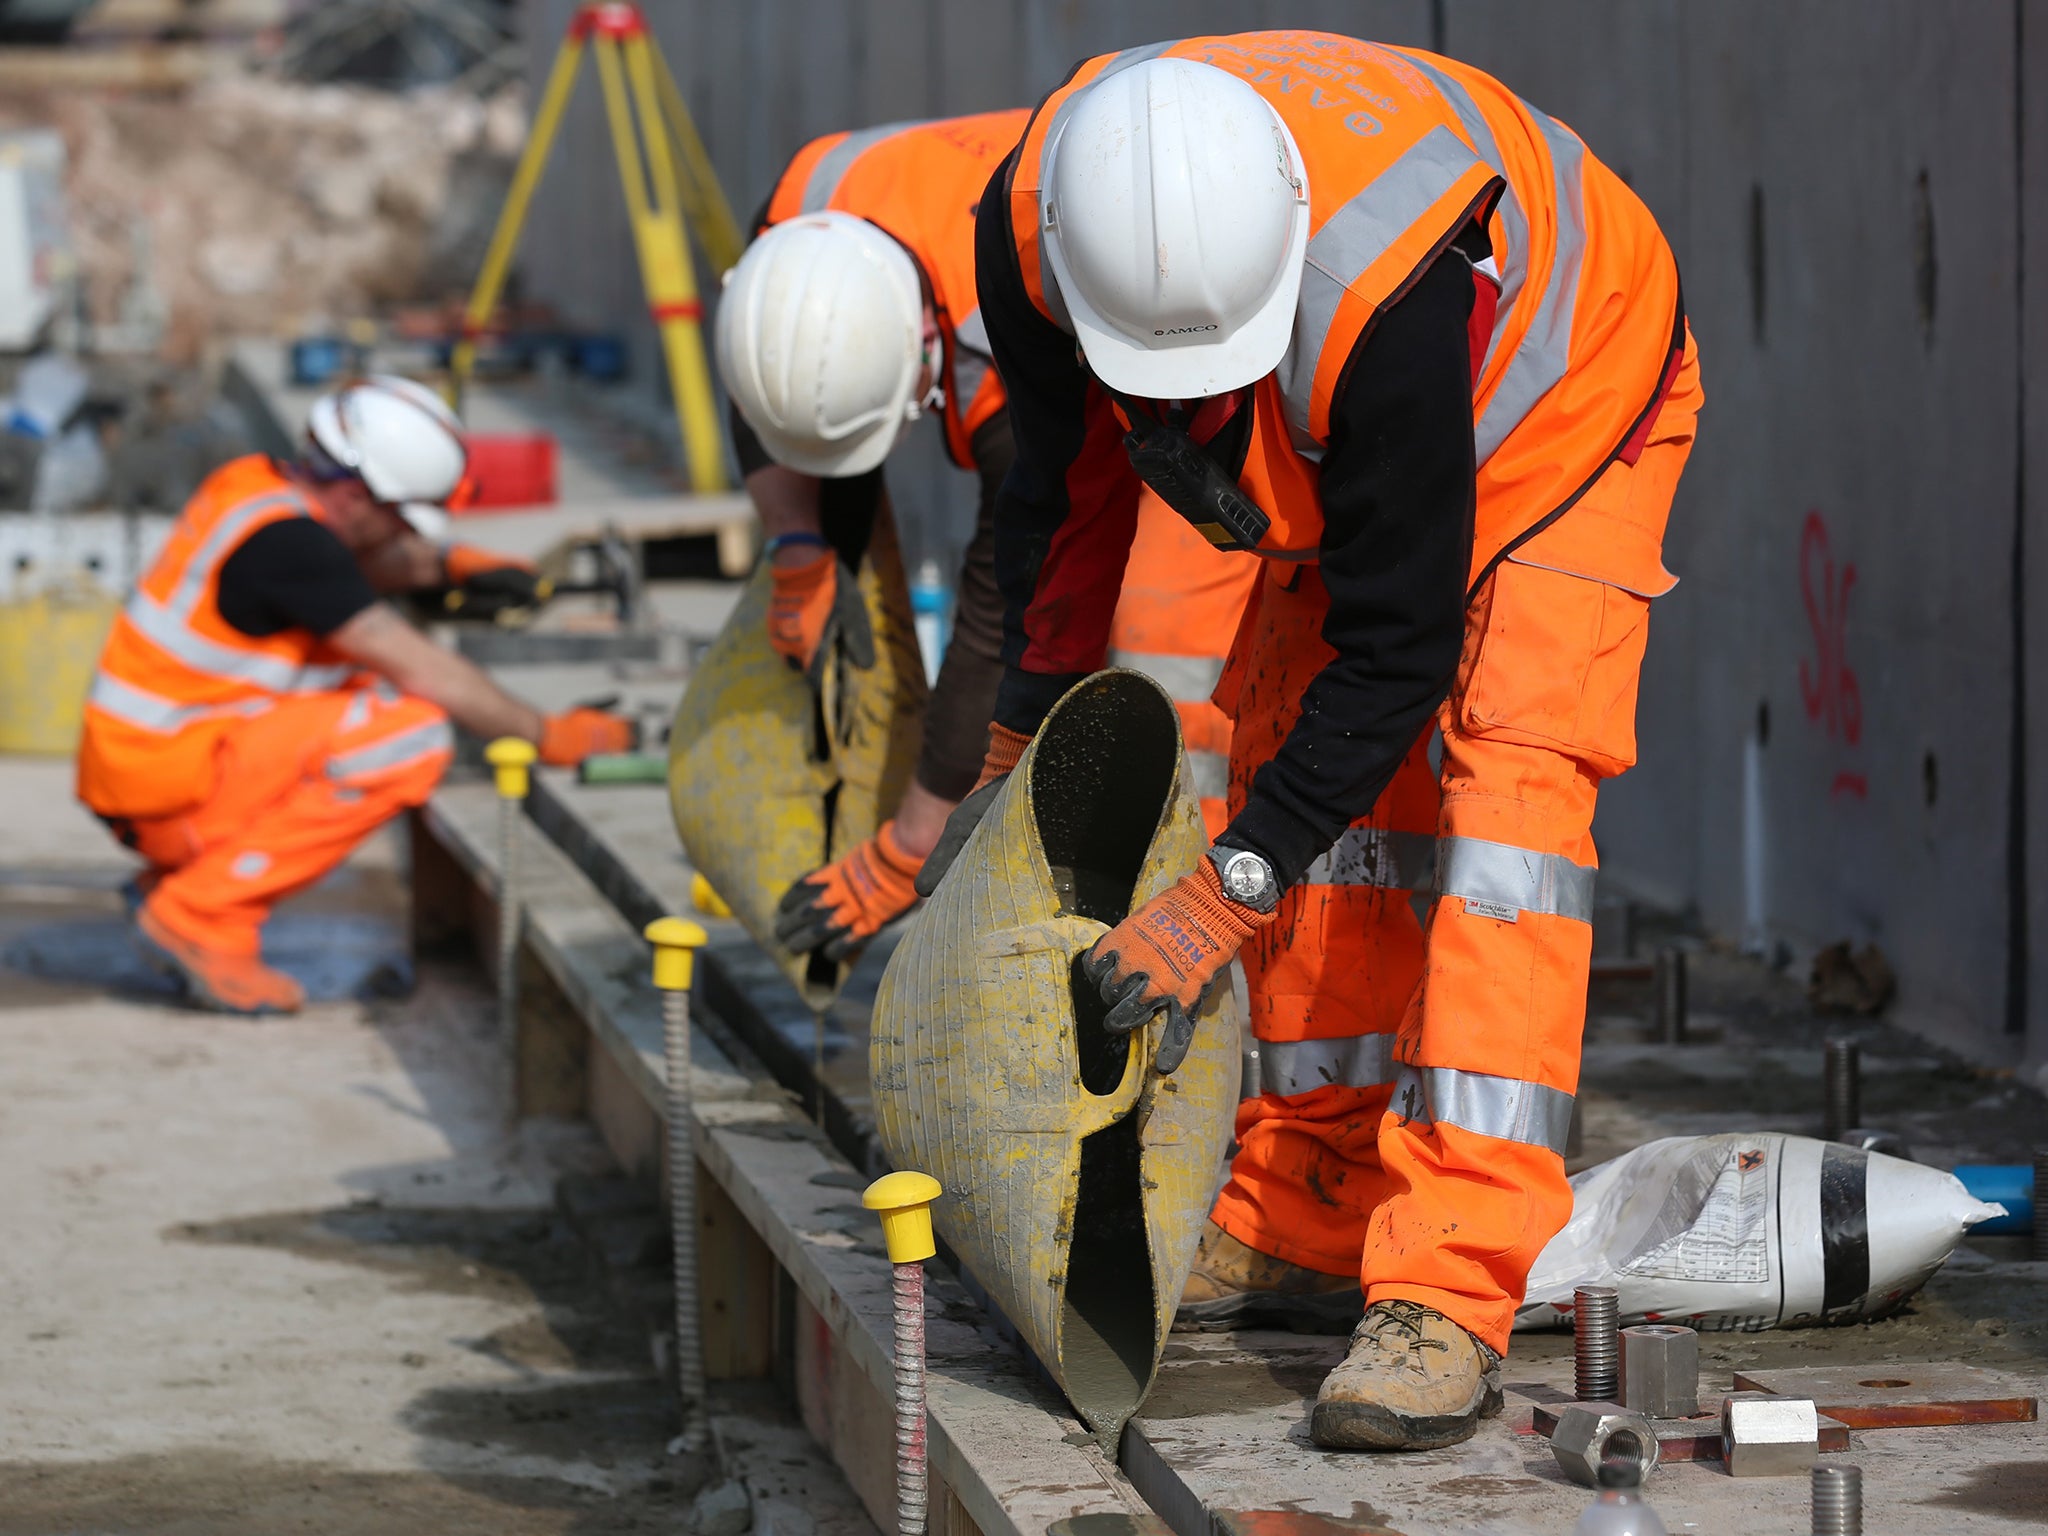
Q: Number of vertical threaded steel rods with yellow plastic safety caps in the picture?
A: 3